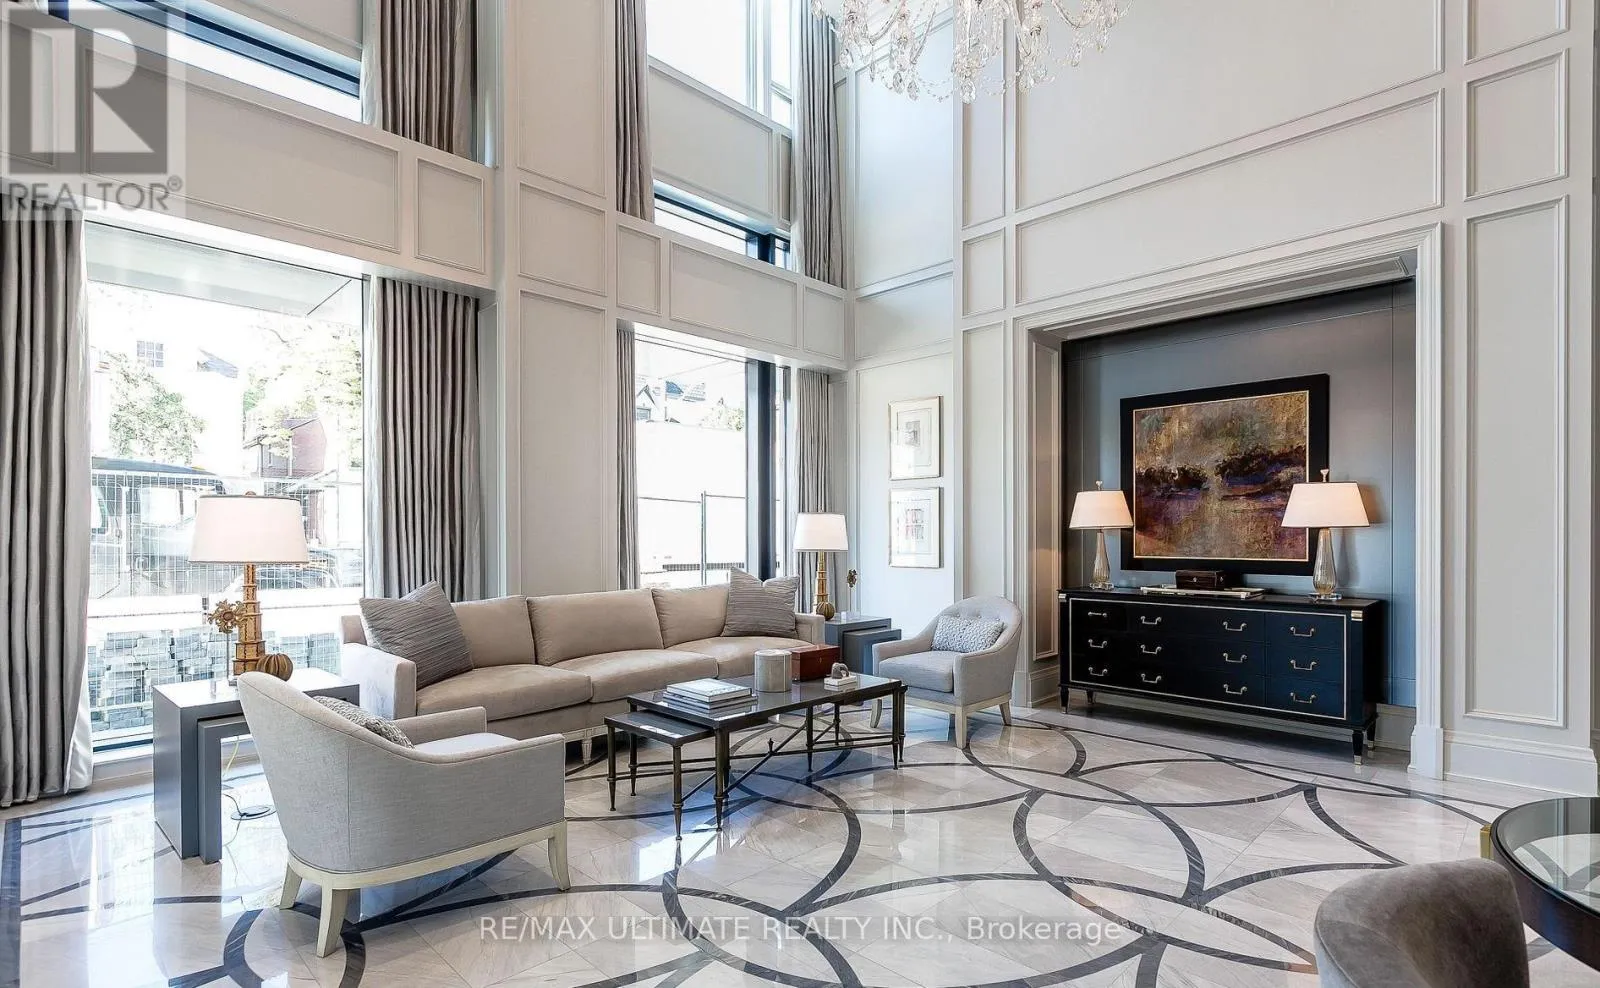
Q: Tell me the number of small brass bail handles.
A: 12